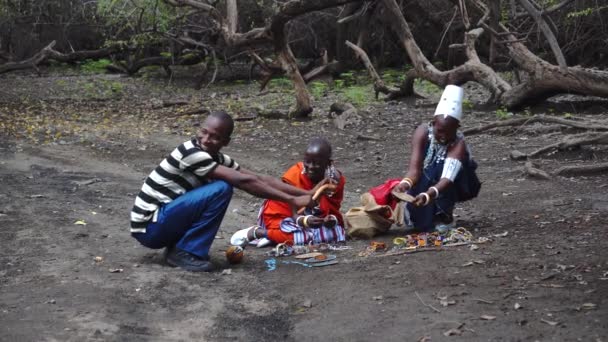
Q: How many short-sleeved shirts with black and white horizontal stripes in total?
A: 1